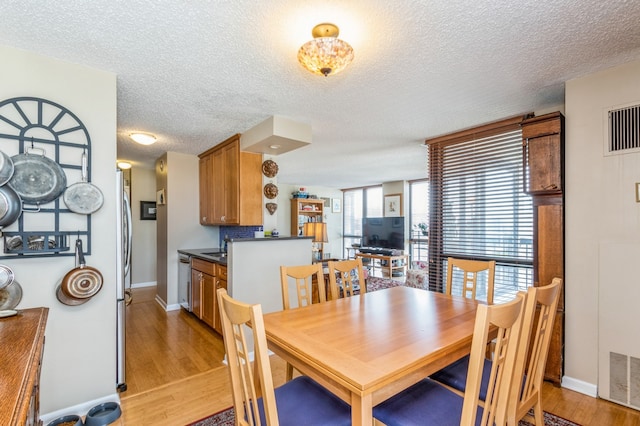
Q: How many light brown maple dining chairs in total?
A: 6